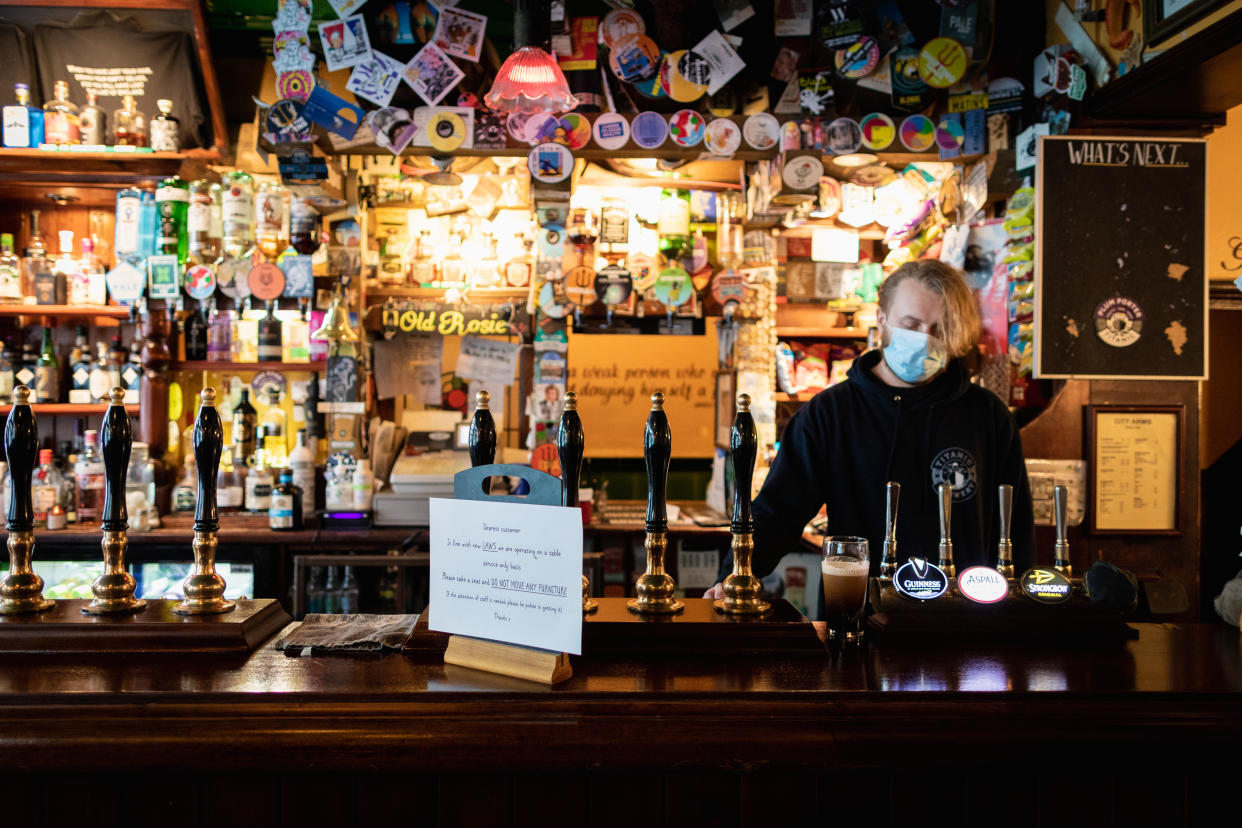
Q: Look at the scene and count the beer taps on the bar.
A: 11